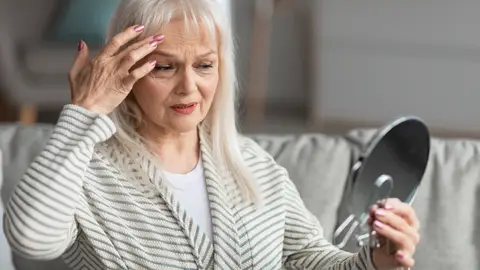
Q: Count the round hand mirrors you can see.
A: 1